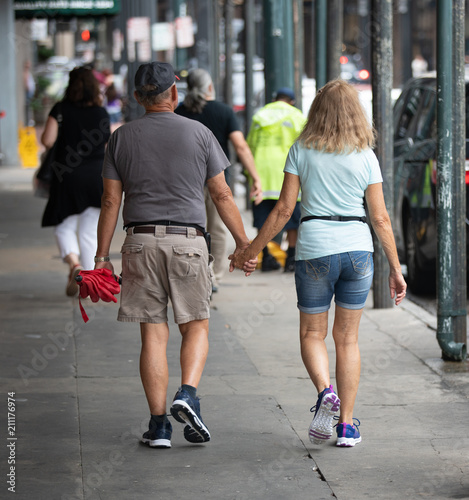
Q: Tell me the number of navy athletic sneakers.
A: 2